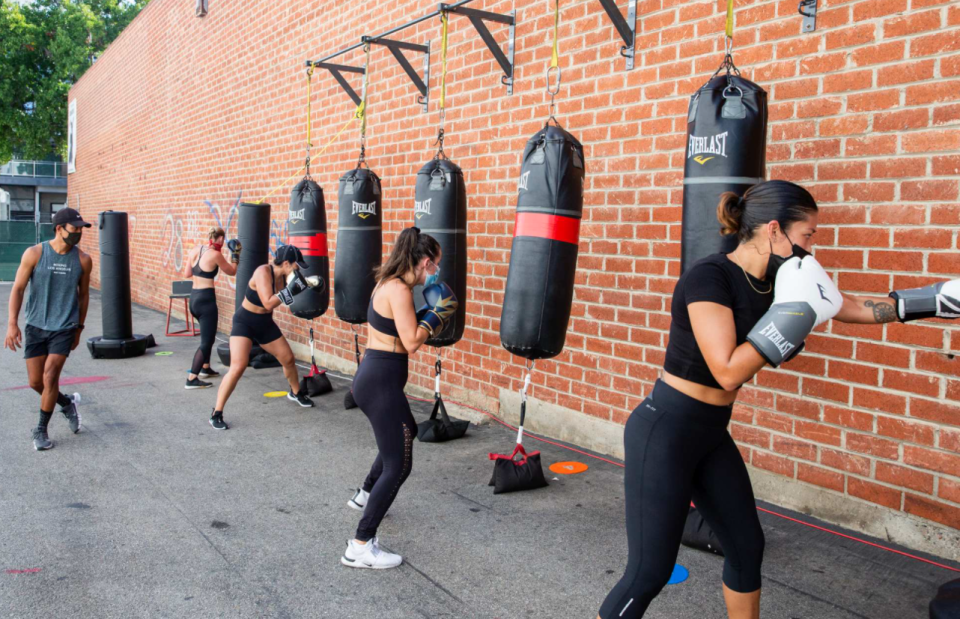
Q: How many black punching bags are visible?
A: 7